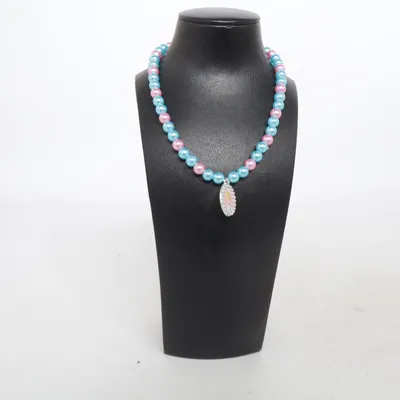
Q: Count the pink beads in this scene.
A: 13